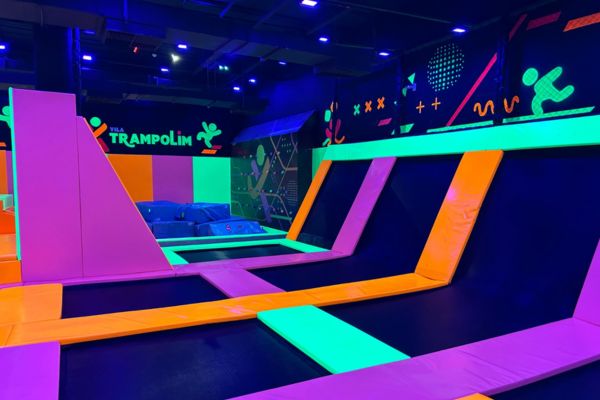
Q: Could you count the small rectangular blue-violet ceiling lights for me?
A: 11